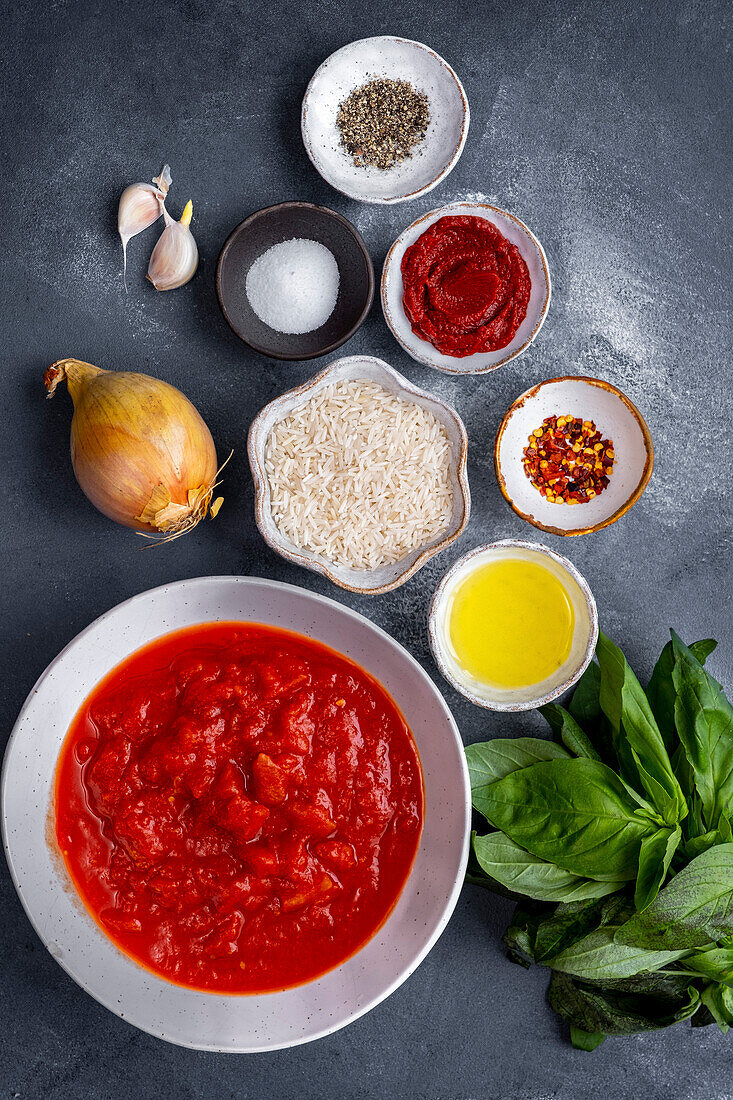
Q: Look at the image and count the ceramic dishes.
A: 7